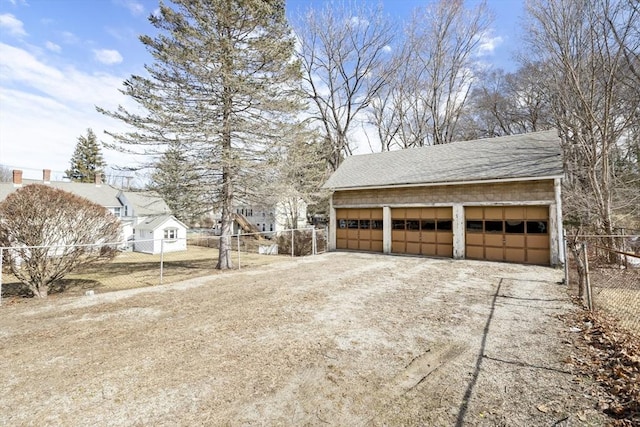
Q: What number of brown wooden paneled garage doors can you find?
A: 3